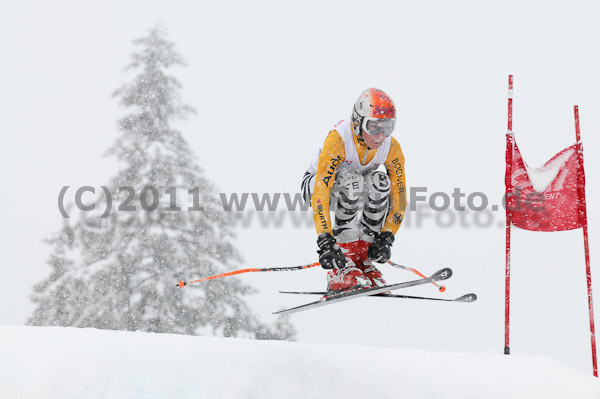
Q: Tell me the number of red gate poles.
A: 2